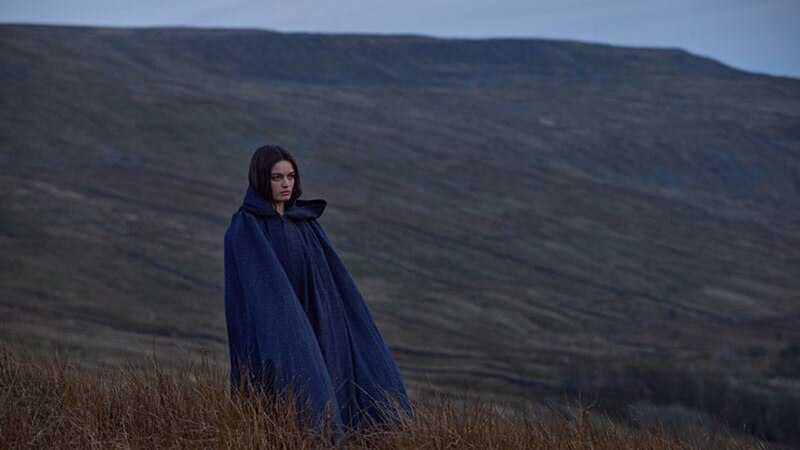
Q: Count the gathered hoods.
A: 1